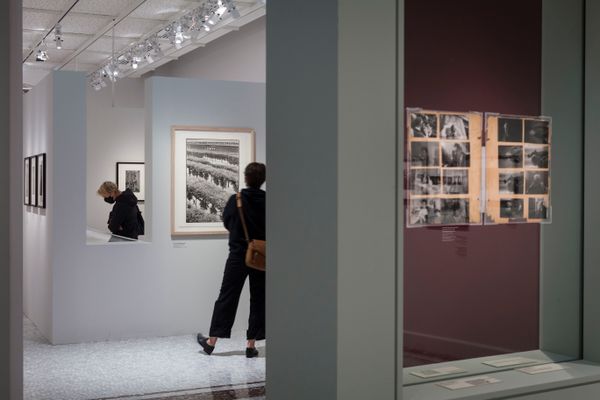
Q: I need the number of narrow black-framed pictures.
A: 3